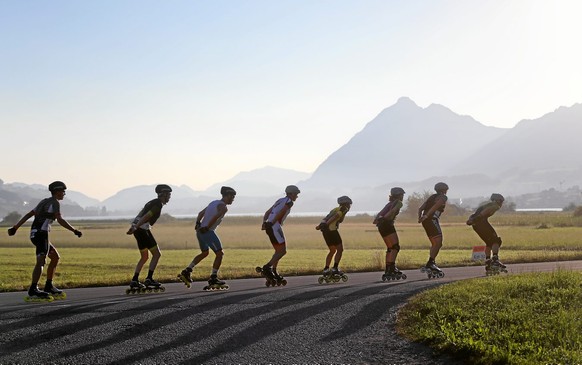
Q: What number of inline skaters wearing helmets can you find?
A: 8